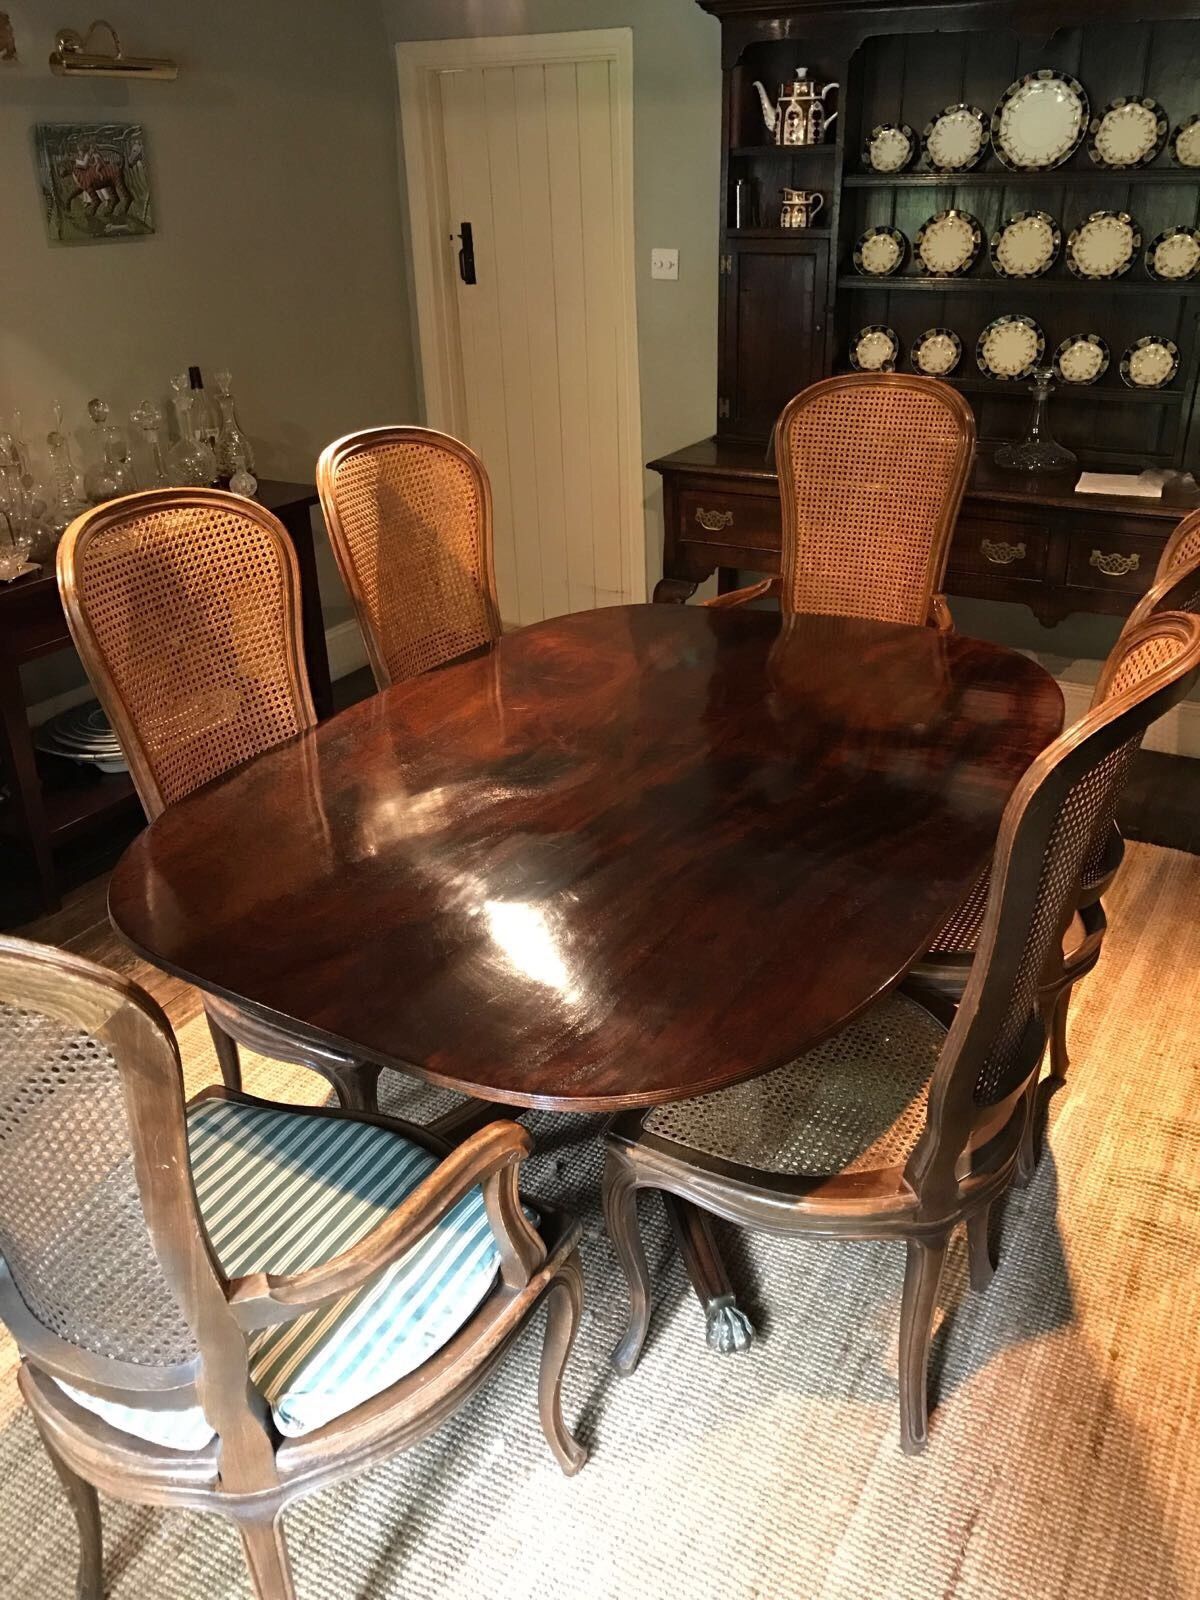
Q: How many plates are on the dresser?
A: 15